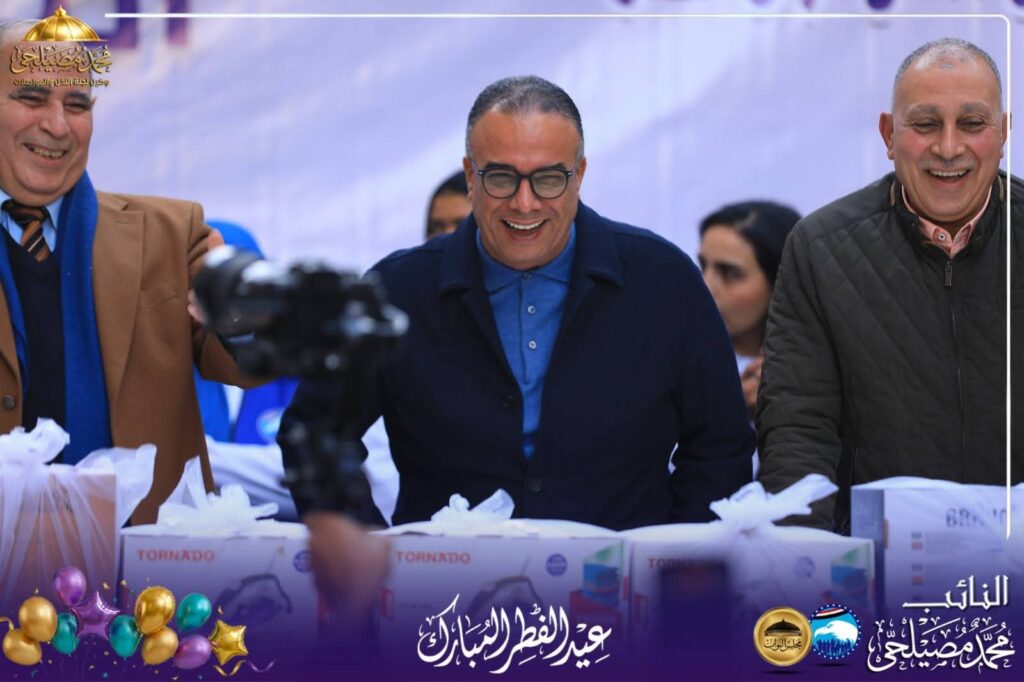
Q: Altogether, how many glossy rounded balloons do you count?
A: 9